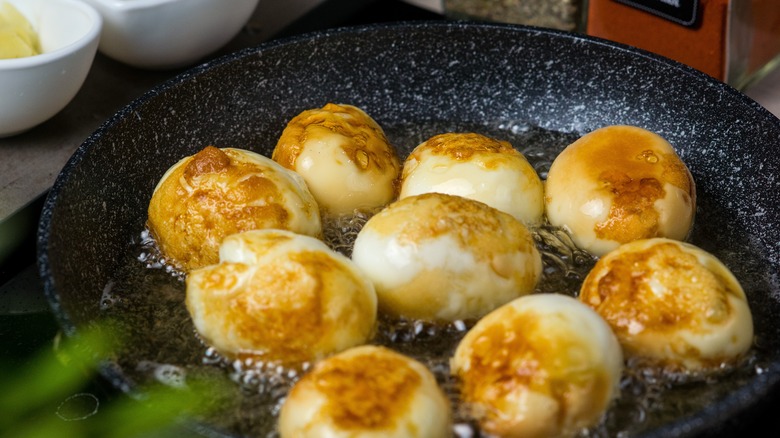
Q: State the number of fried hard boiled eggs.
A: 9